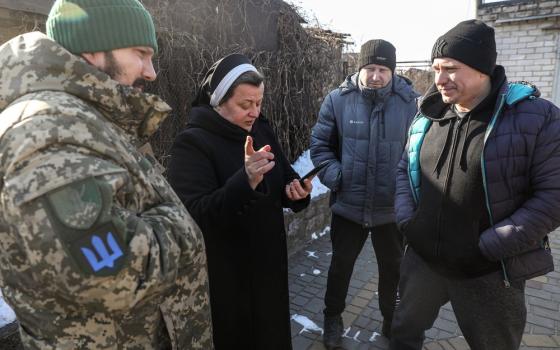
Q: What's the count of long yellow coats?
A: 0